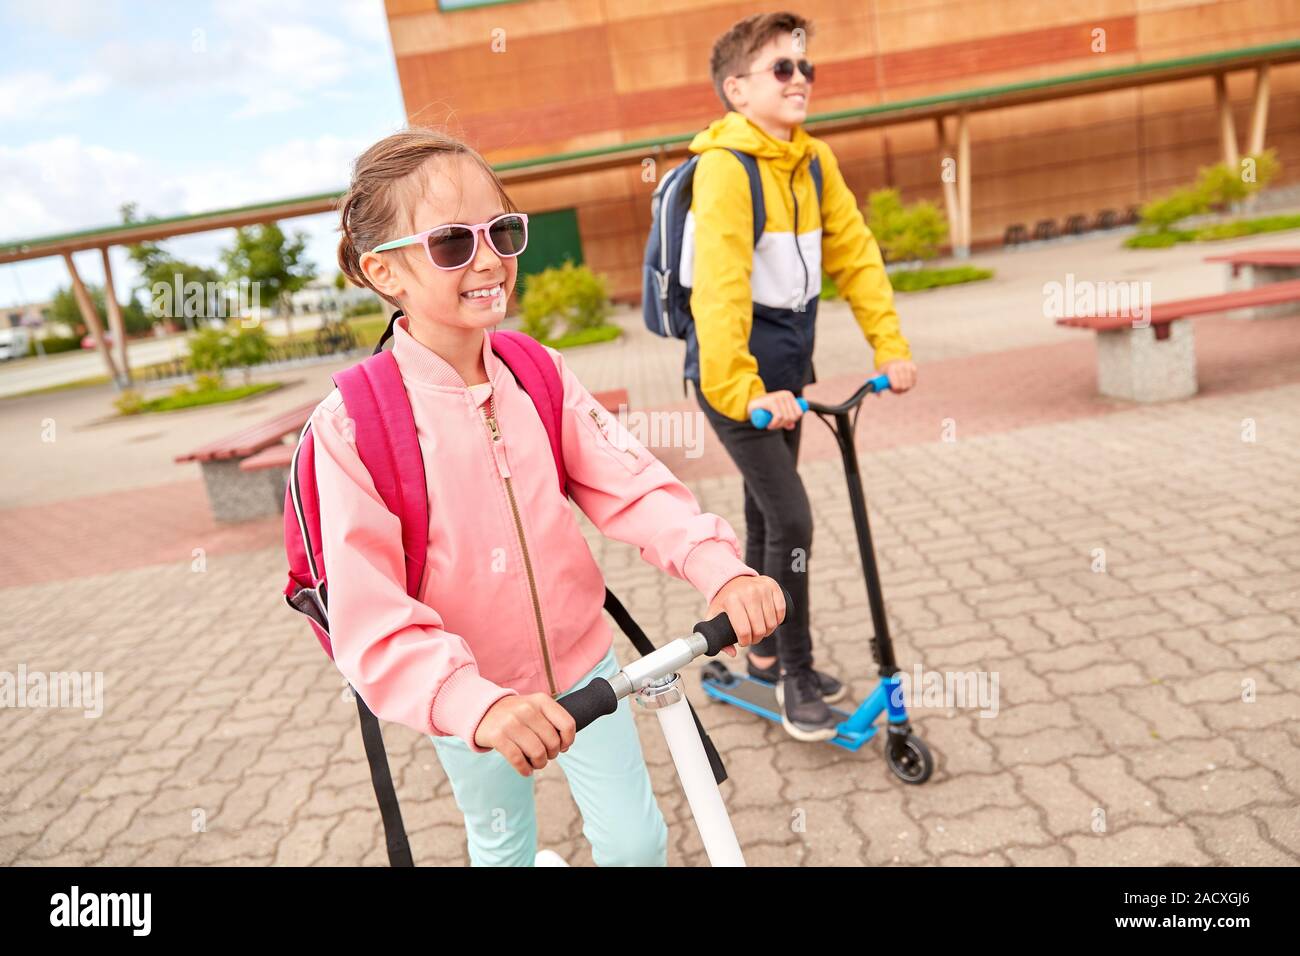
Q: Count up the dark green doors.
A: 1